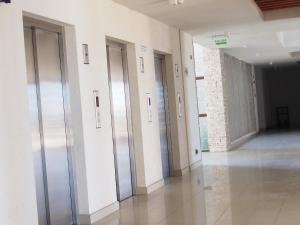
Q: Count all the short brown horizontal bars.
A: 2